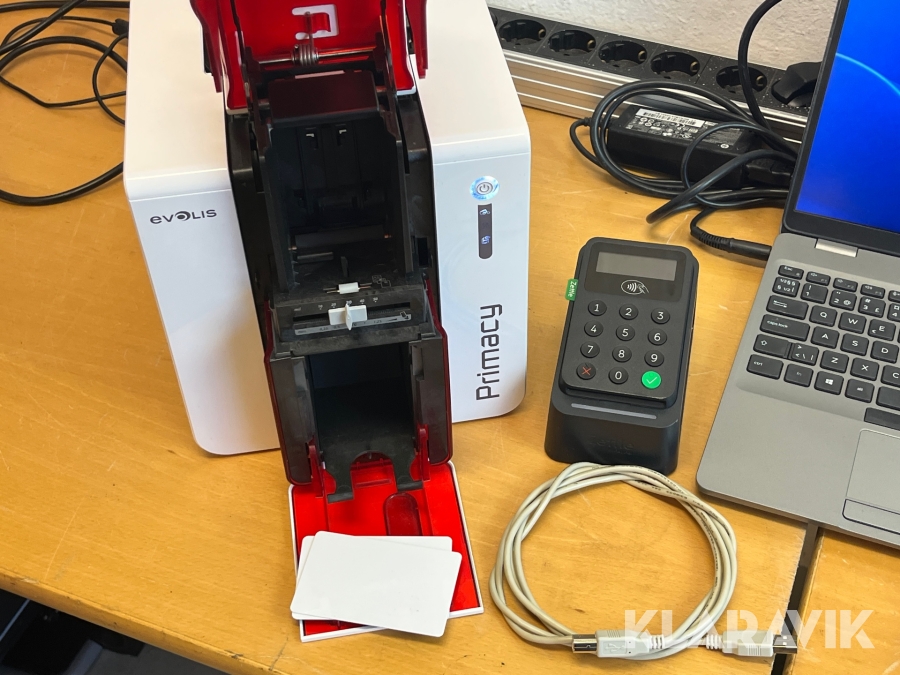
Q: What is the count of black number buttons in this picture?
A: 10